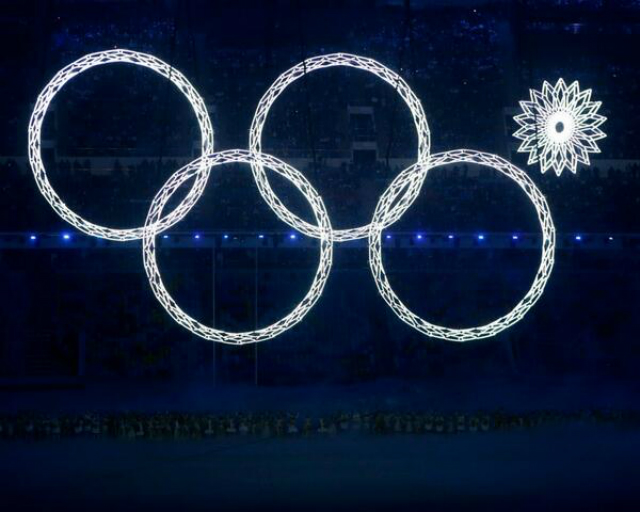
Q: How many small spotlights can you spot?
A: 14